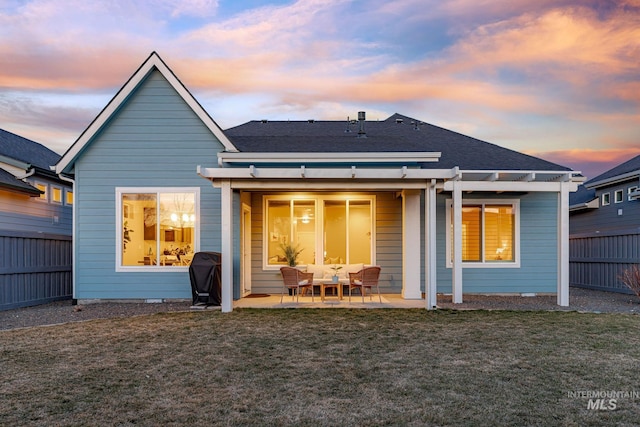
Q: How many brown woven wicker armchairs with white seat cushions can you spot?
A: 2